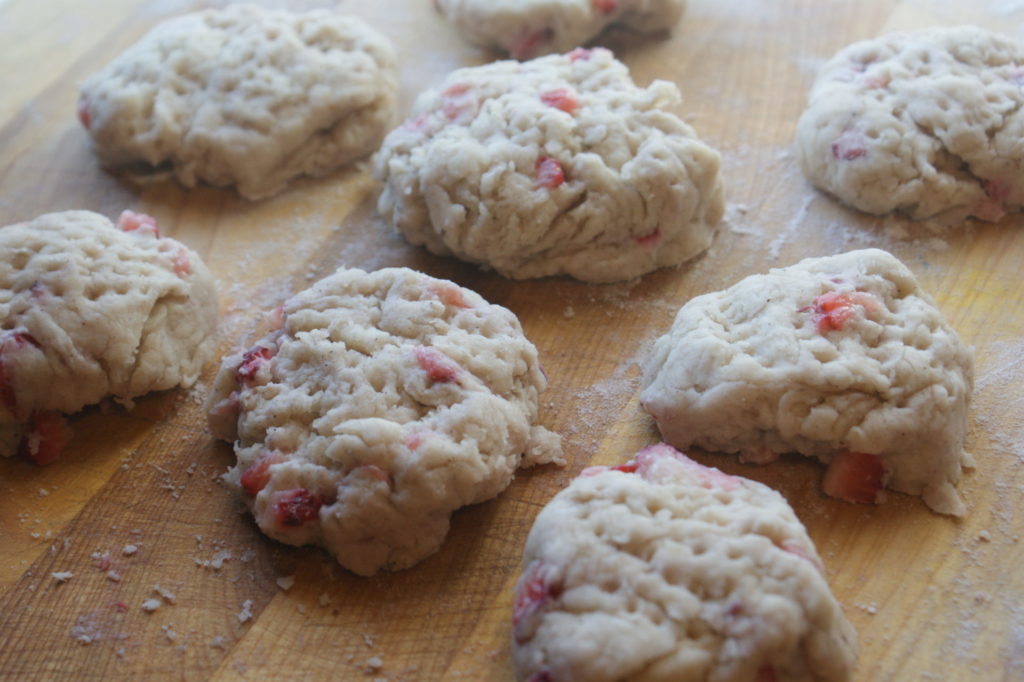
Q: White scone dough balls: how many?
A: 8